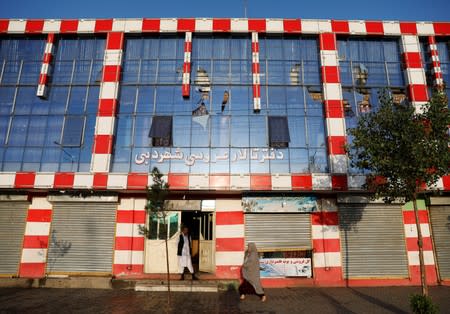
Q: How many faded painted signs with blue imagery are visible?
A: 2